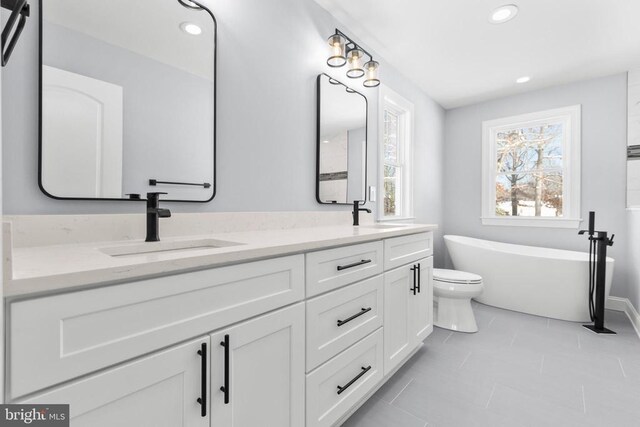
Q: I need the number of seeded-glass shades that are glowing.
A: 3